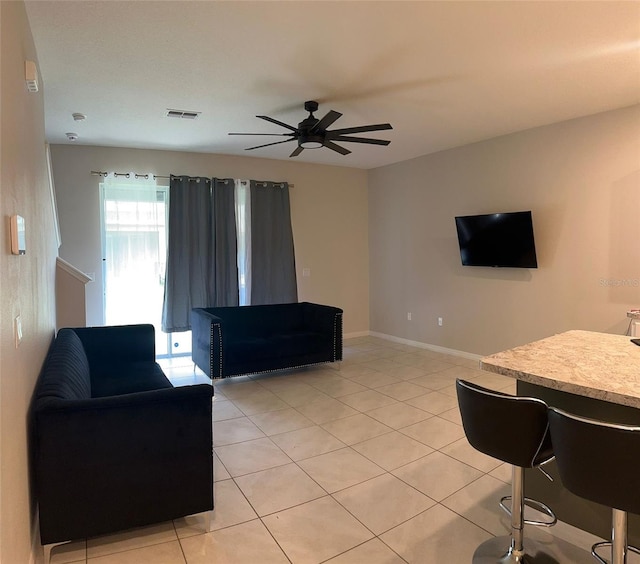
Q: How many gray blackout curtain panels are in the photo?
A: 3